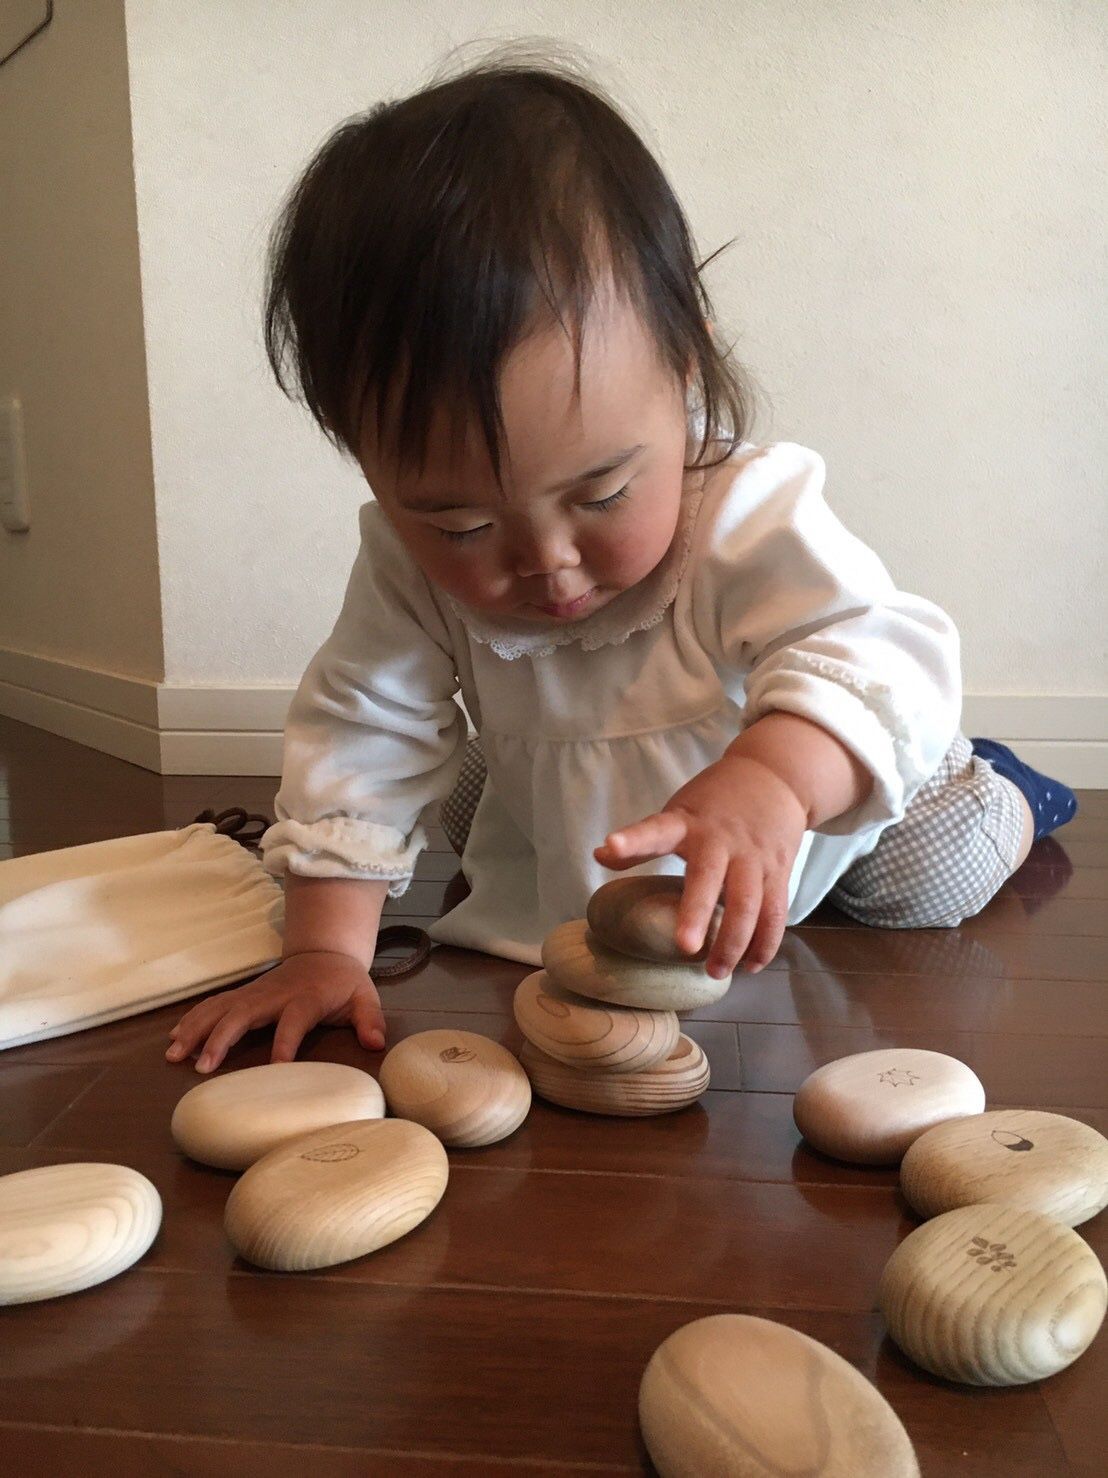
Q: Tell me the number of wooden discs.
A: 12